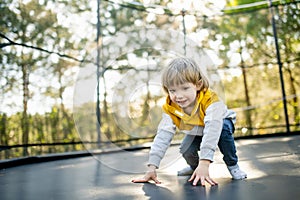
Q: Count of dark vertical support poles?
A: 2